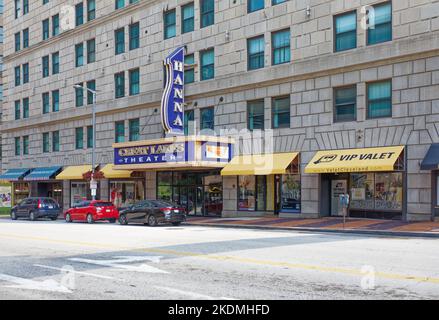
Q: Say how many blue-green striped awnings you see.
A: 2